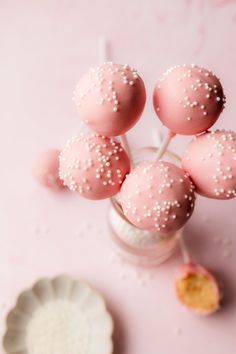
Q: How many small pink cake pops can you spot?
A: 7